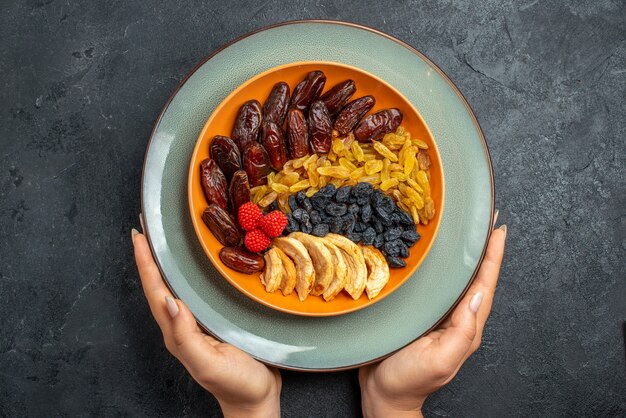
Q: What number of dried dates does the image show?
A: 15